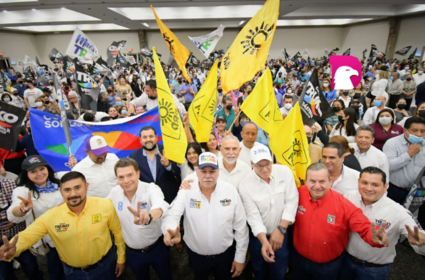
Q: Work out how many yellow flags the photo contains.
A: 6